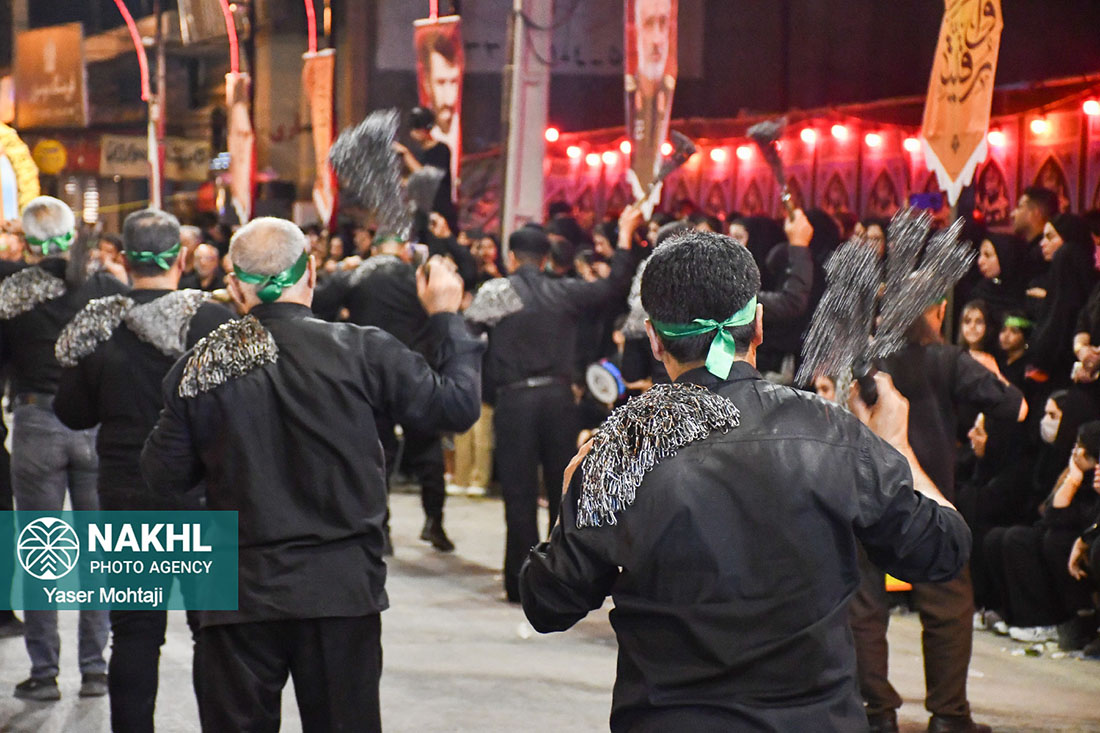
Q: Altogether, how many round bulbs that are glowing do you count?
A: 15